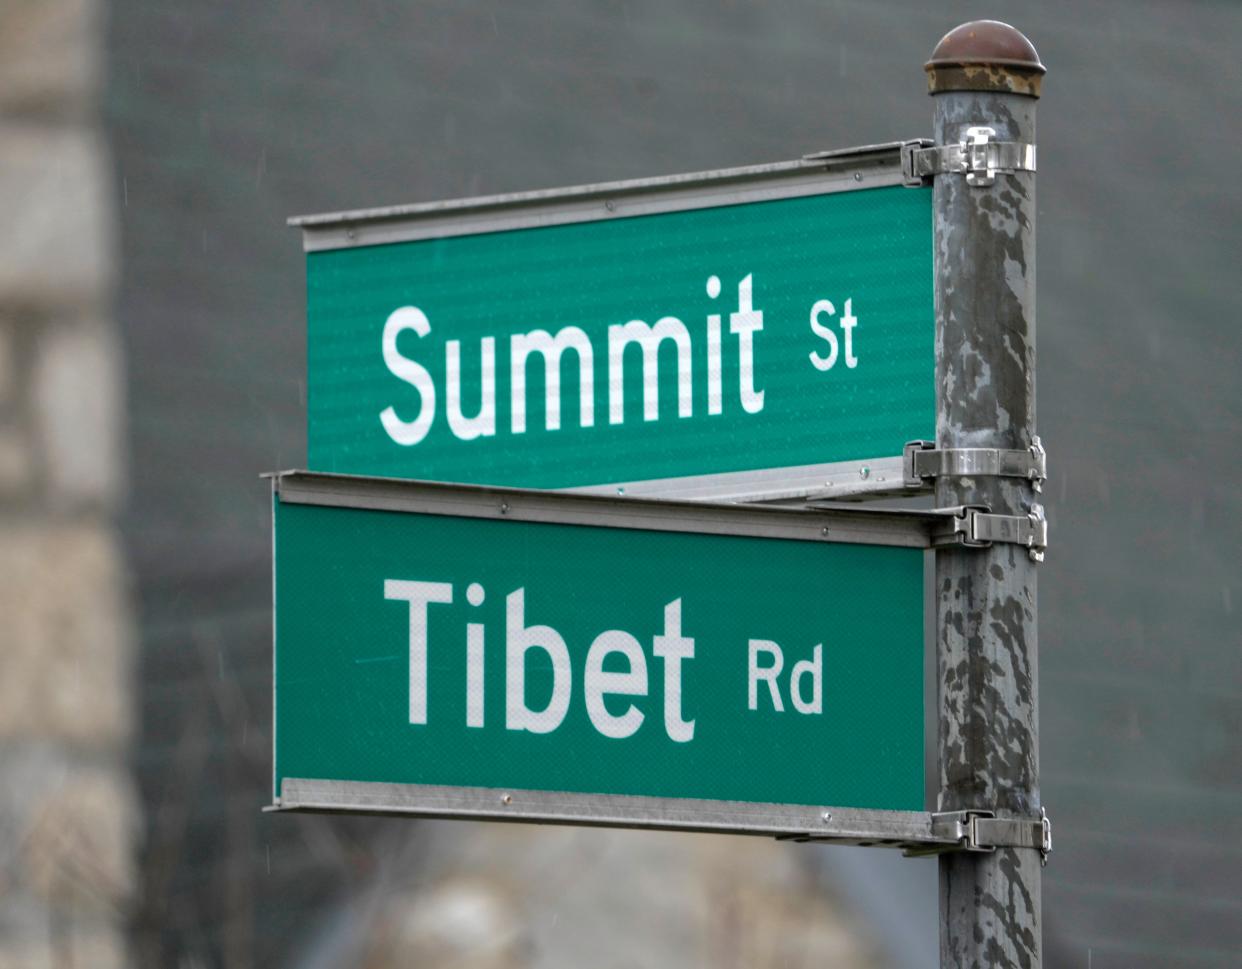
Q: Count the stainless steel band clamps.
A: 4